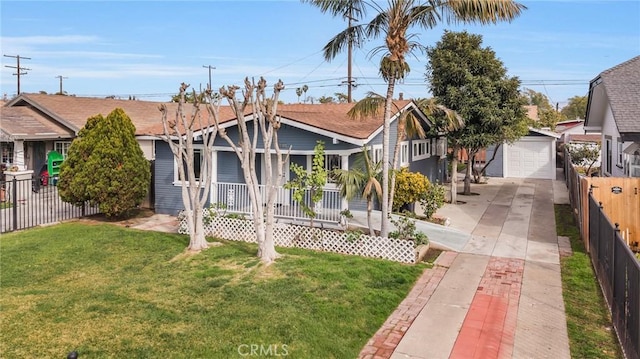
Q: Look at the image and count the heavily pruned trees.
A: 2